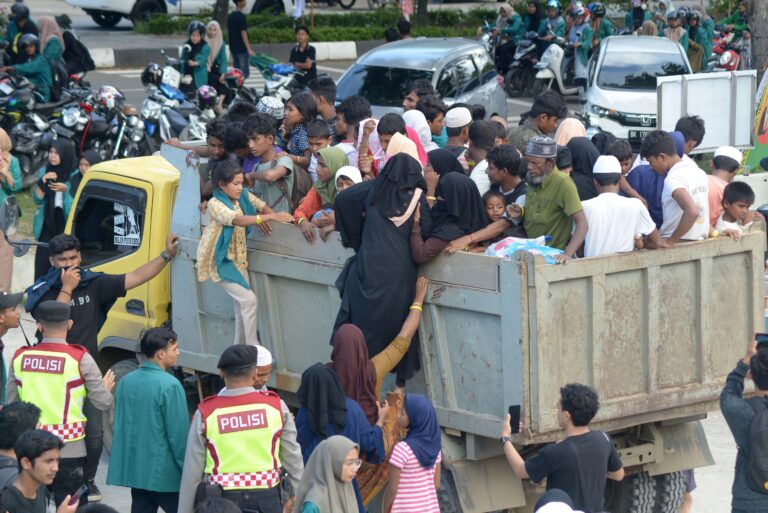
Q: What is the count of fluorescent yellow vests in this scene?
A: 2